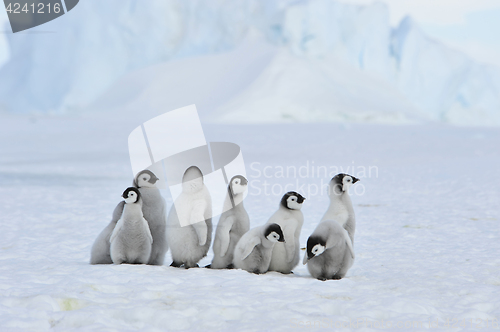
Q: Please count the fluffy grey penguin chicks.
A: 9